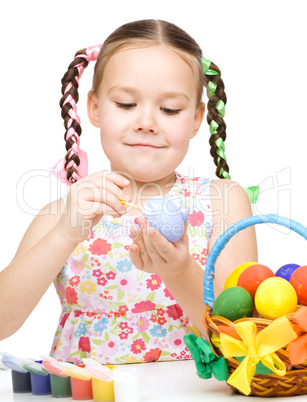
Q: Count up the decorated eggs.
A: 7